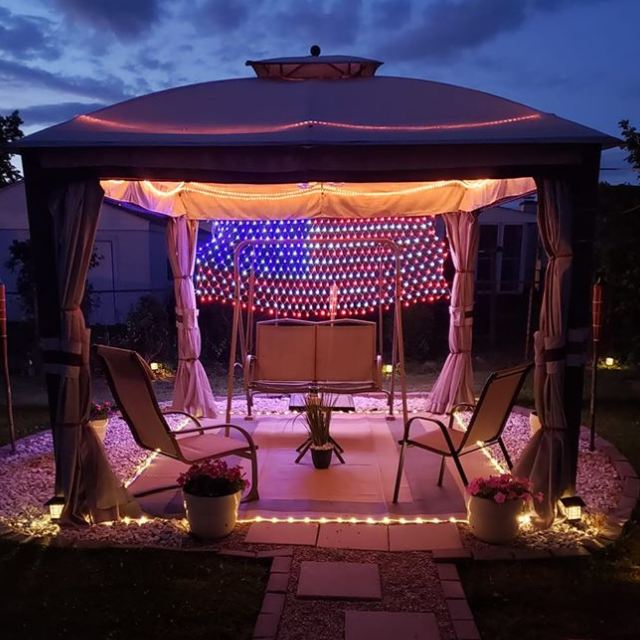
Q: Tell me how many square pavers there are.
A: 5